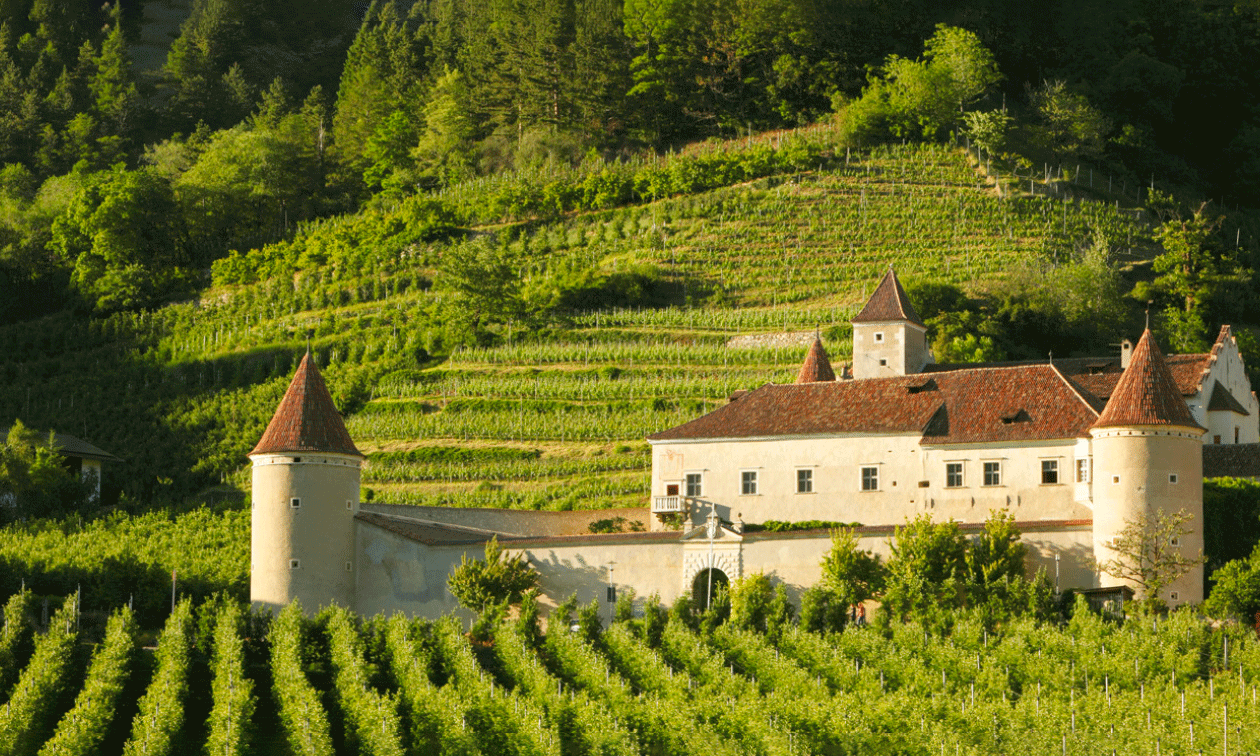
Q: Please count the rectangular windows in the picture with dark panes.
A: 7